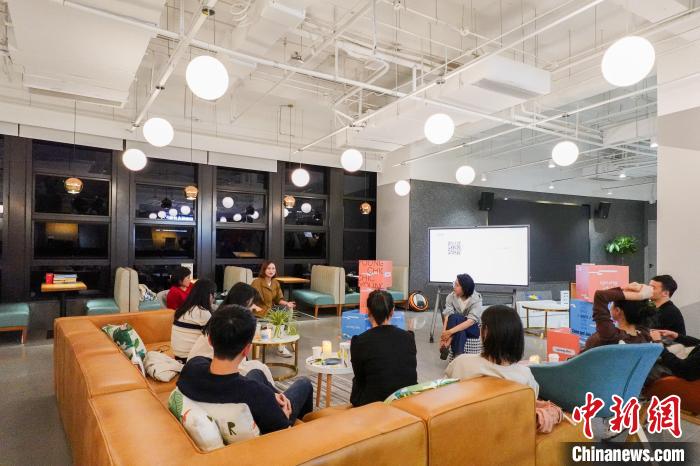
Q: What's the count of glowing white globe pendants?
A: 10